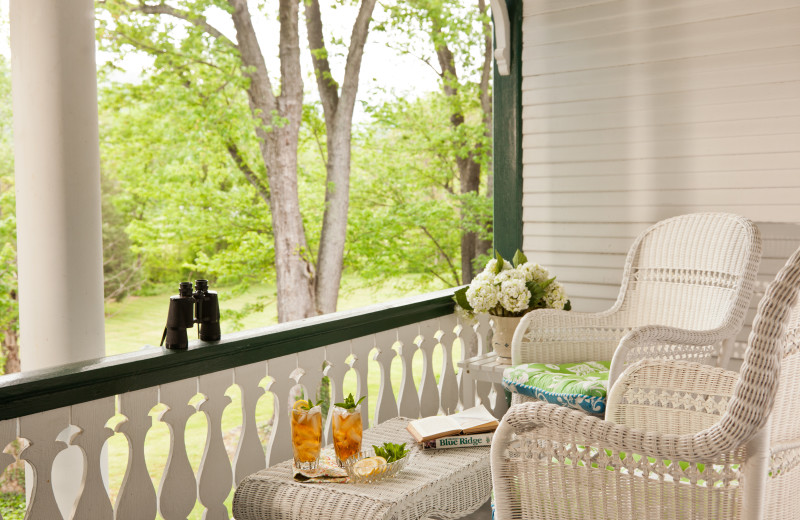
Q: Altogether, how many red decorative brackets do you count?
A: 0